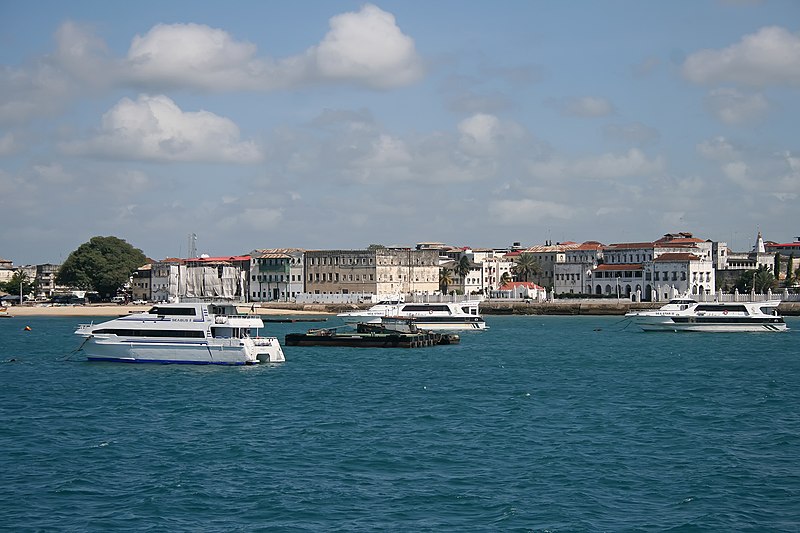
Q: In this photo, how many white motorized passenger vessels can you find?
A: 3